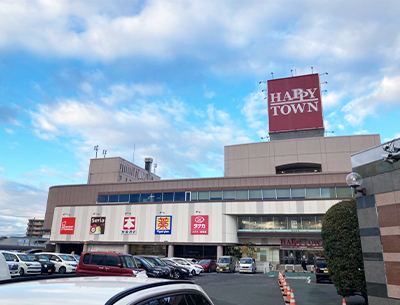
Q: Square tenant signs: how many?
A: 5